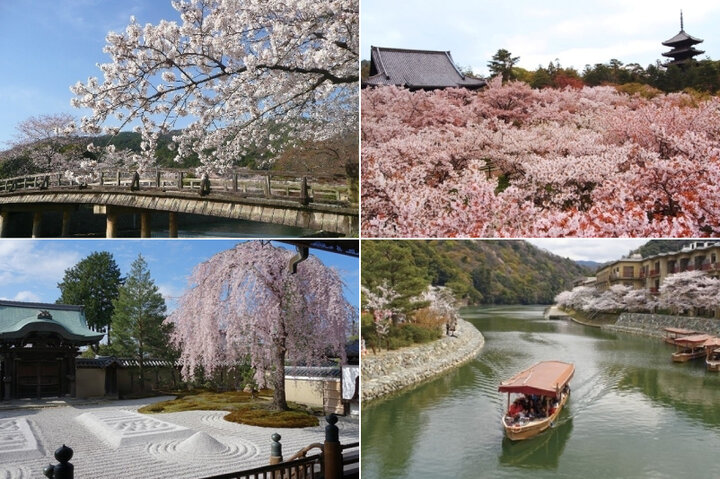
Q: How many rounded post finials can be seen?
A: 4